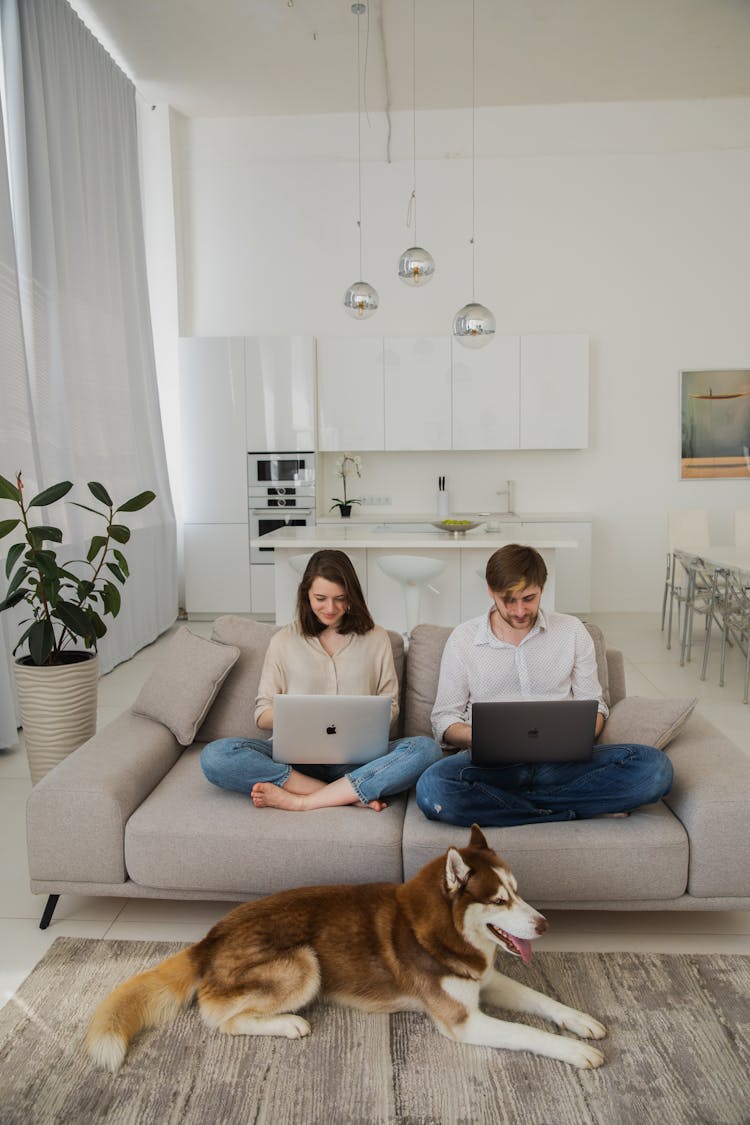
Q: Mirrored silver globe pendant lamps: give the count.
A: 3